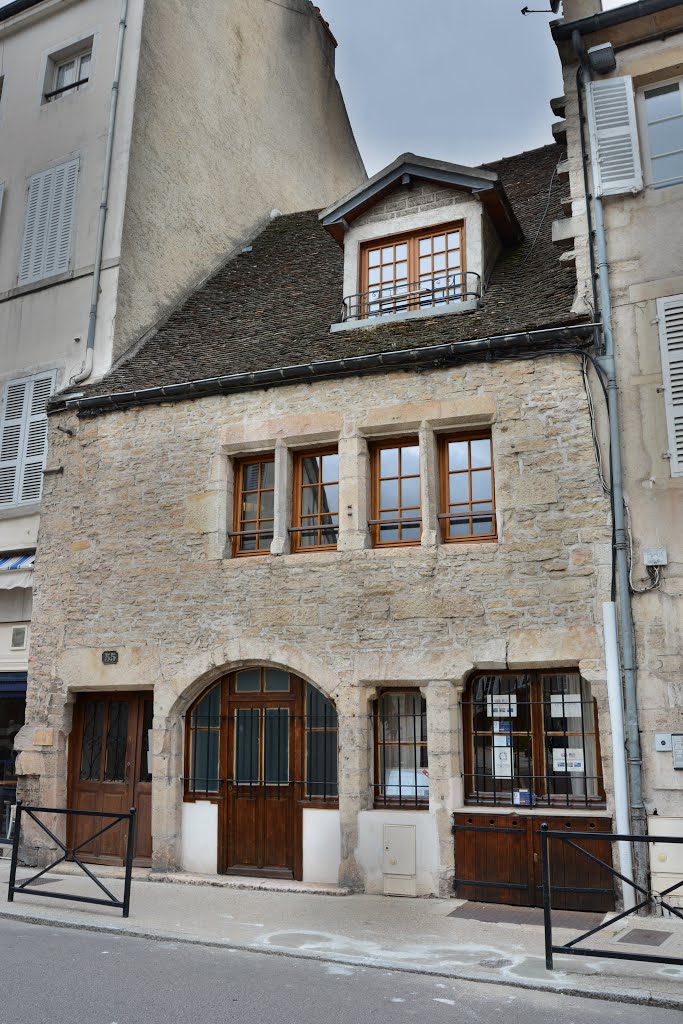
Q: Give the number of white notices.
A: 4